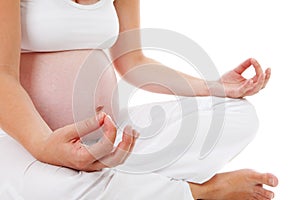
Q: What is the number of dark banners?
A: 0